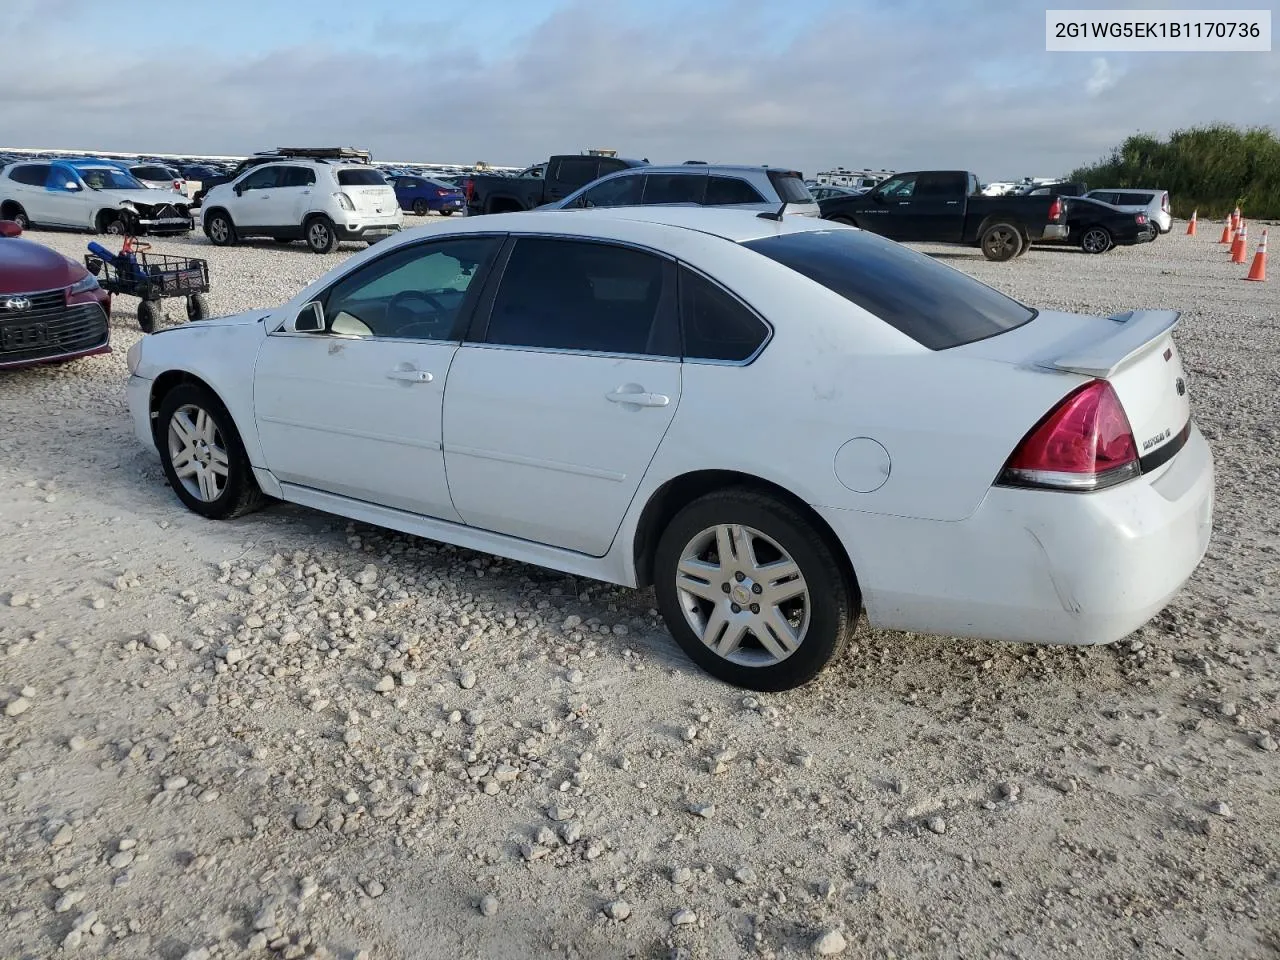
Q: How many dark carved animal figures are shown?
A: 0